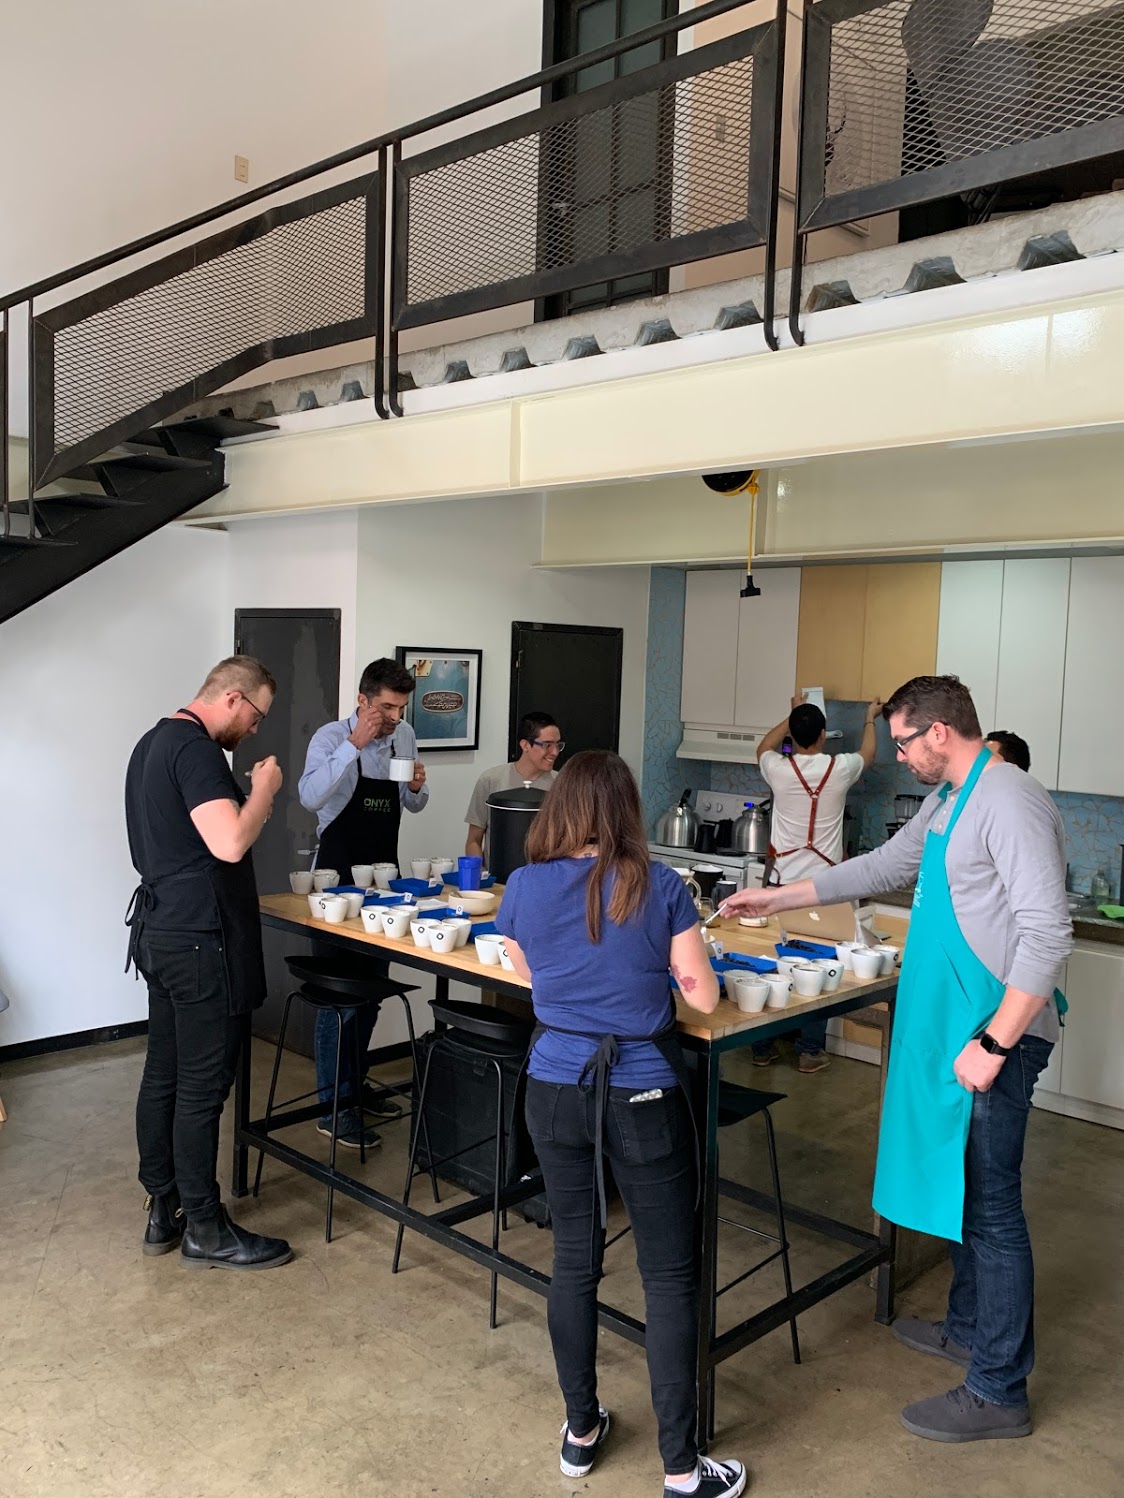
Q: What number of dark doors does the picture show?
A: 3